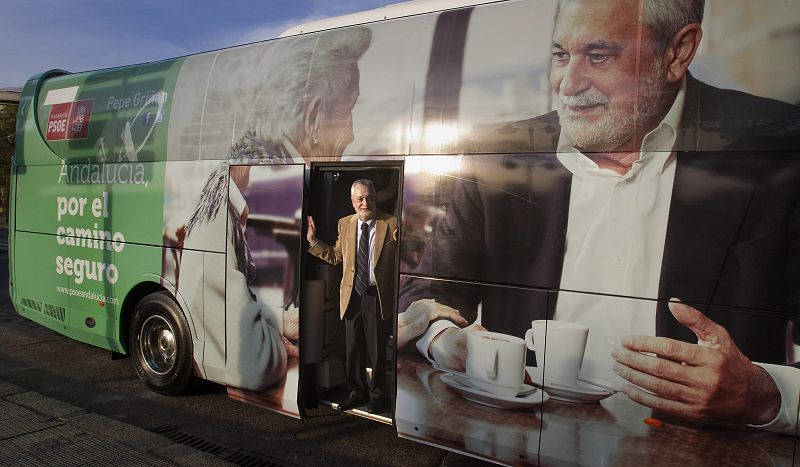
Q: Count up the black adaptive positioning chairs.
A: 0